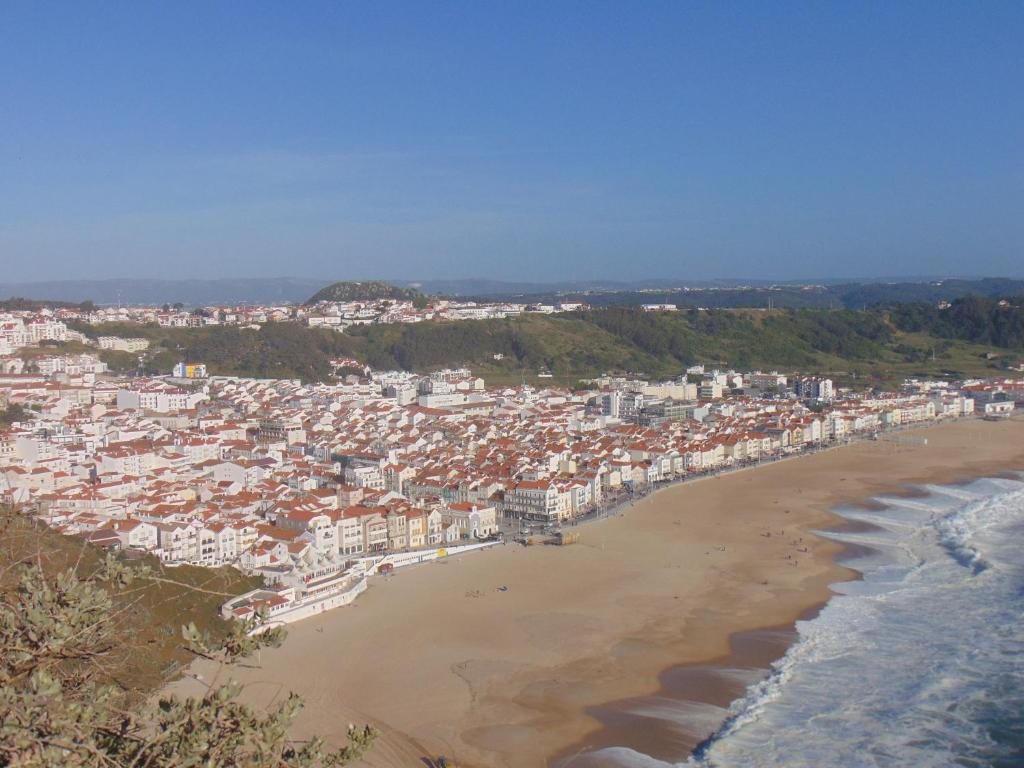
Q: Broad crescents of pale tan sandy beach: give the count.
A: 1